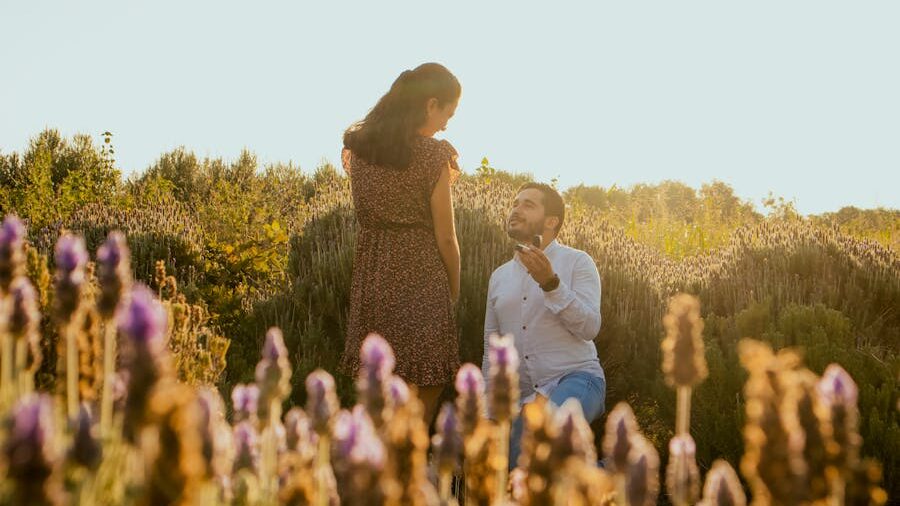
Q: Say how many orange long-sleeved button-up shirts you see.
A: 0